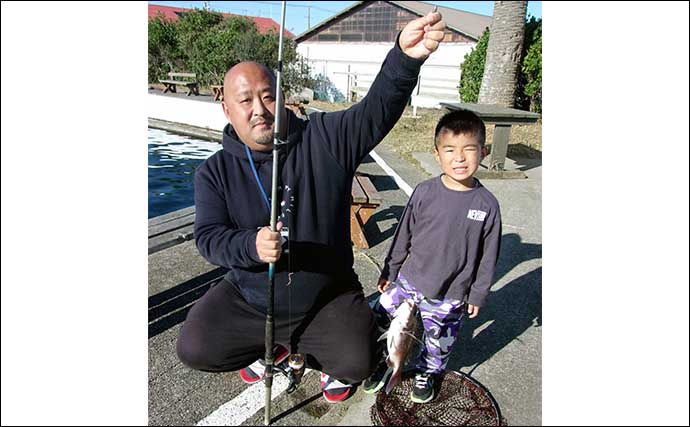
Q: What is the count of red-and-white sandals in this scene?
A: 2